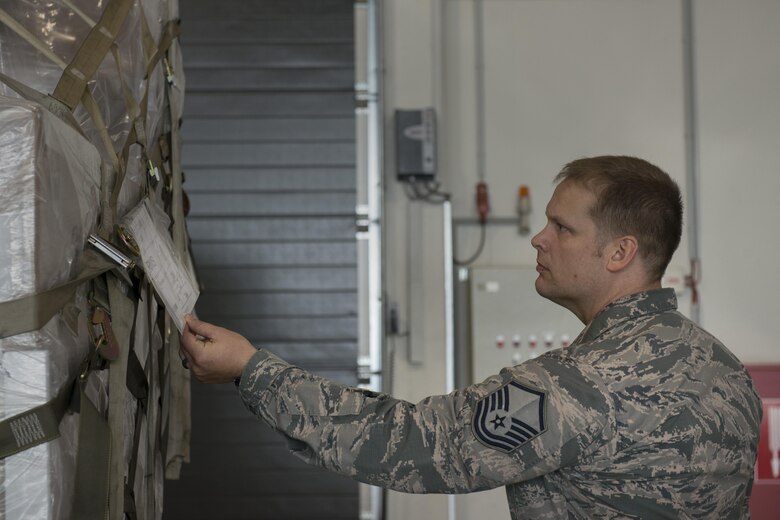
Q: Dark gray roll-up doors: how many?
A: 1